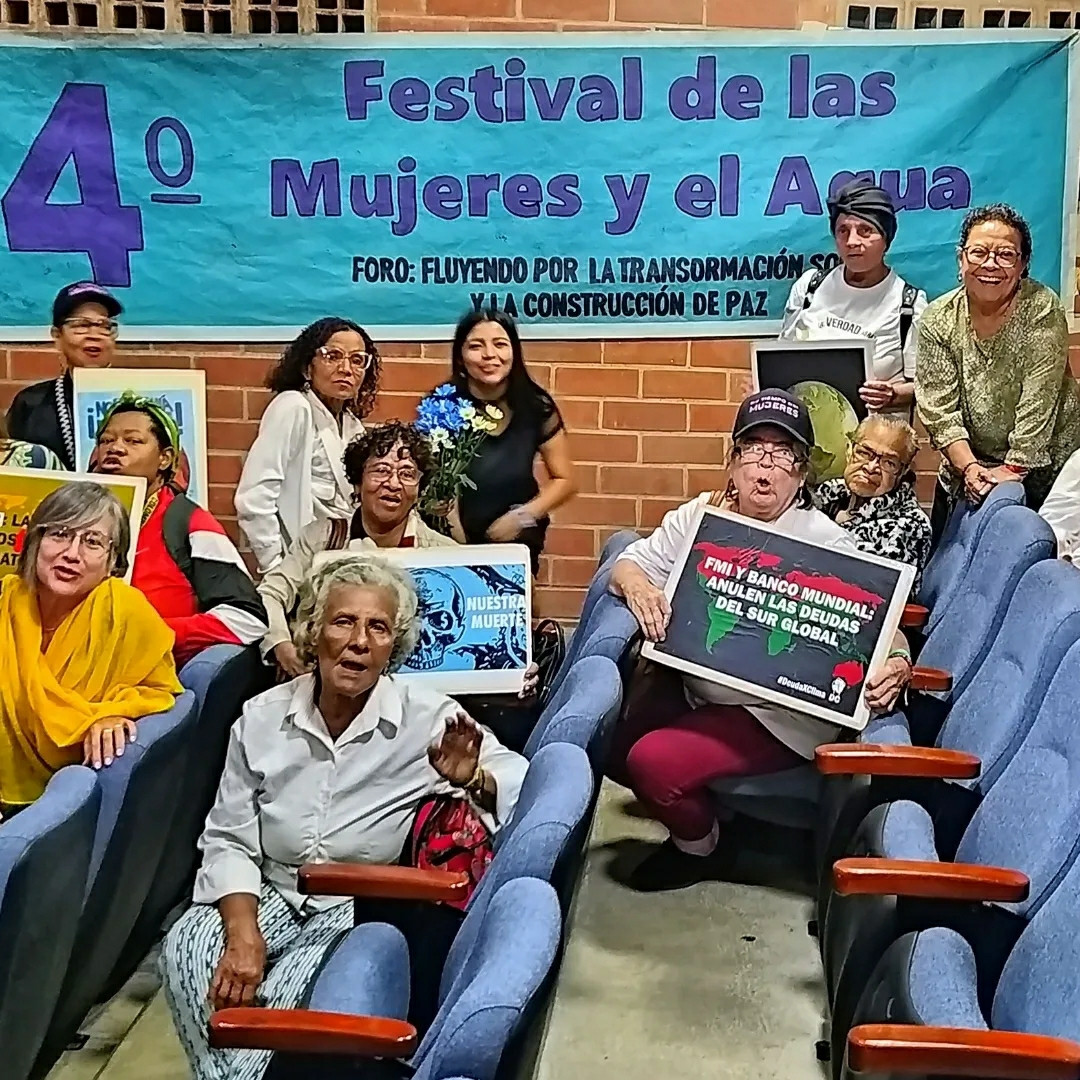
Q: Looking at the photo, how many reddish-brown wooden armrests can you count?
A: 7